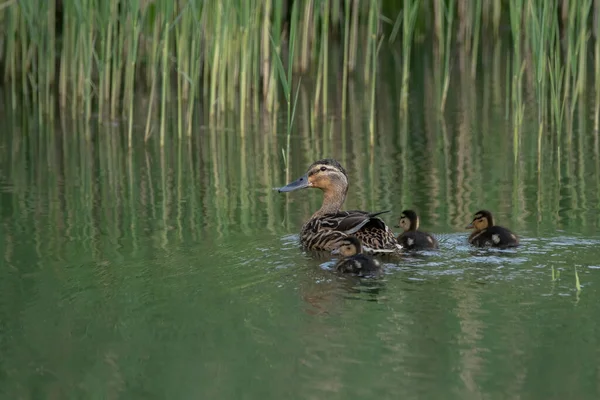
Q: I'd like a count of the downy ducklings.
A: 3